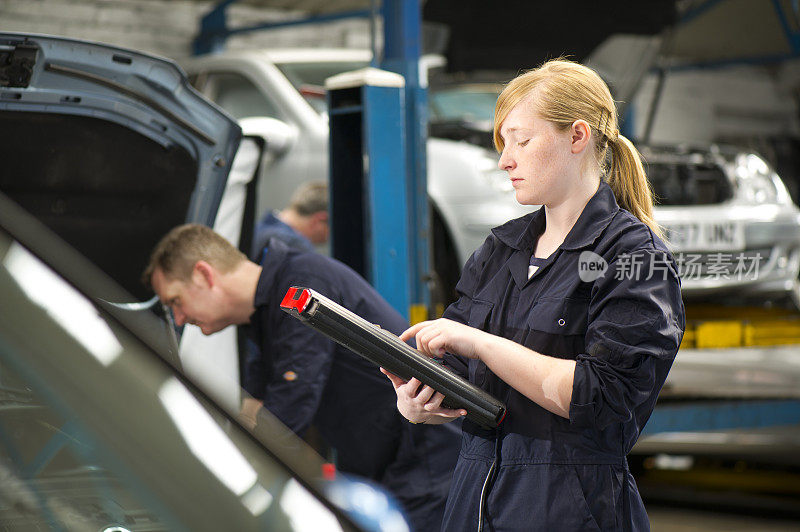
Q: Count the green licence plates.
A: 0